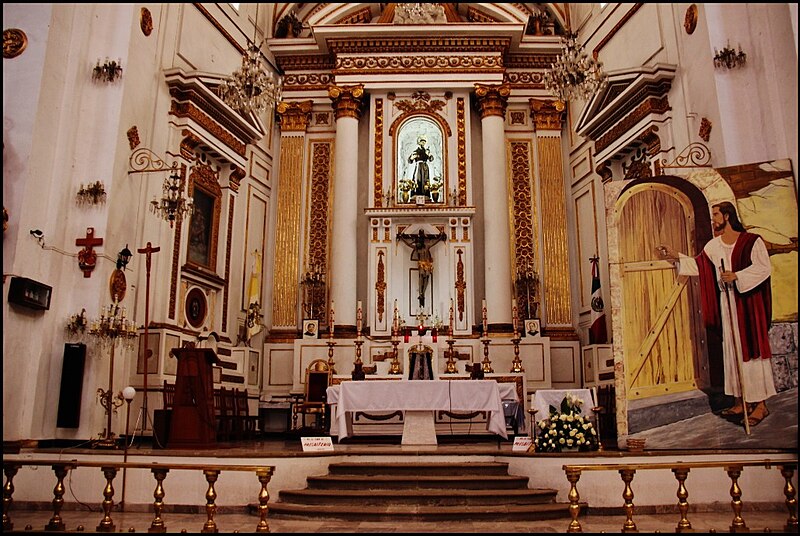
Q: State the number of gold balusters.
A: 11